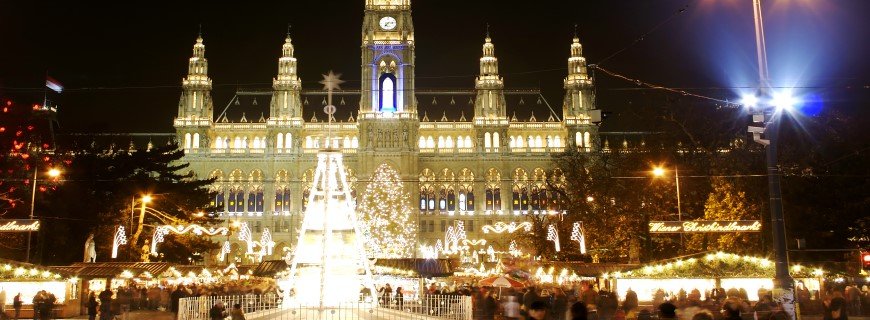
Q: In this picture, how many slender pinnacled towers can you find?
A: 4